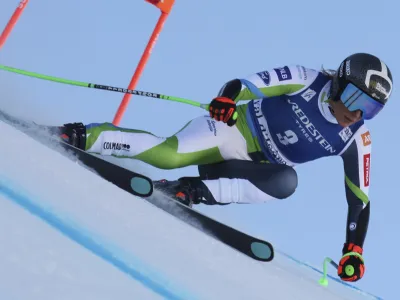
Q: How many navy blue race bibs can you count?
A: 1